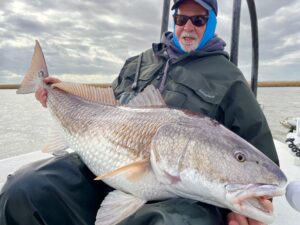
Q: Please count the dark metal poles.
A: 3